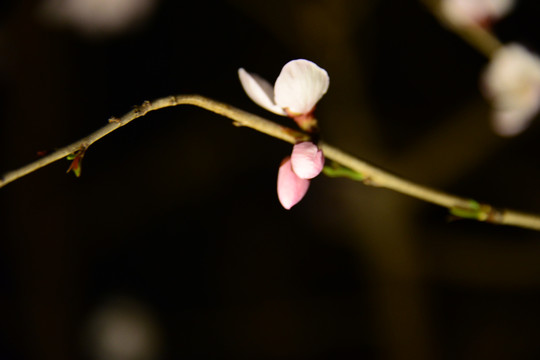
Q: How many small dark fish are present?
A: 0